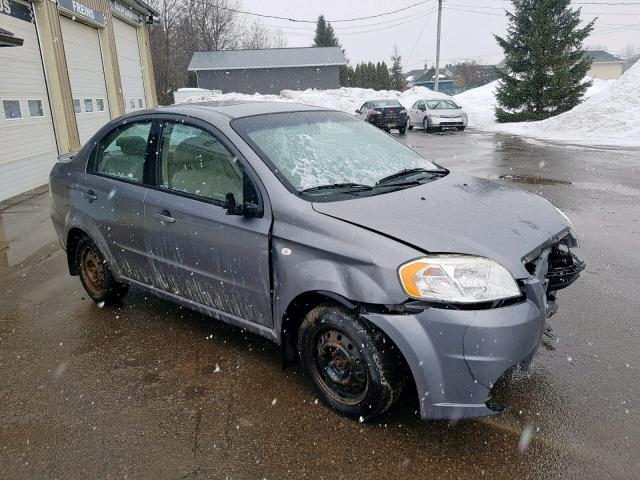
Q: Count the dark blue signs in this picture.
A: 3